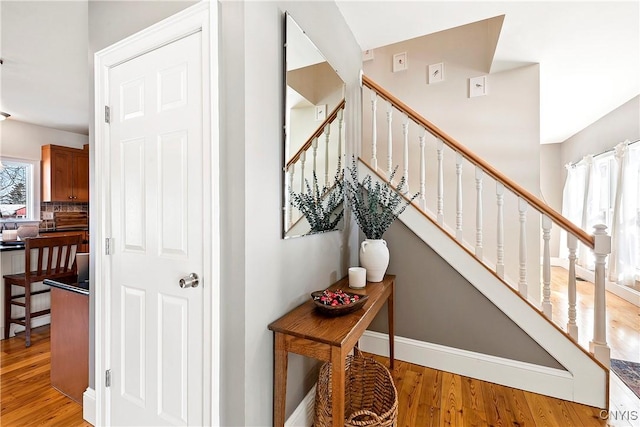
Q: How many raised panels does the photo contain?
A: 6